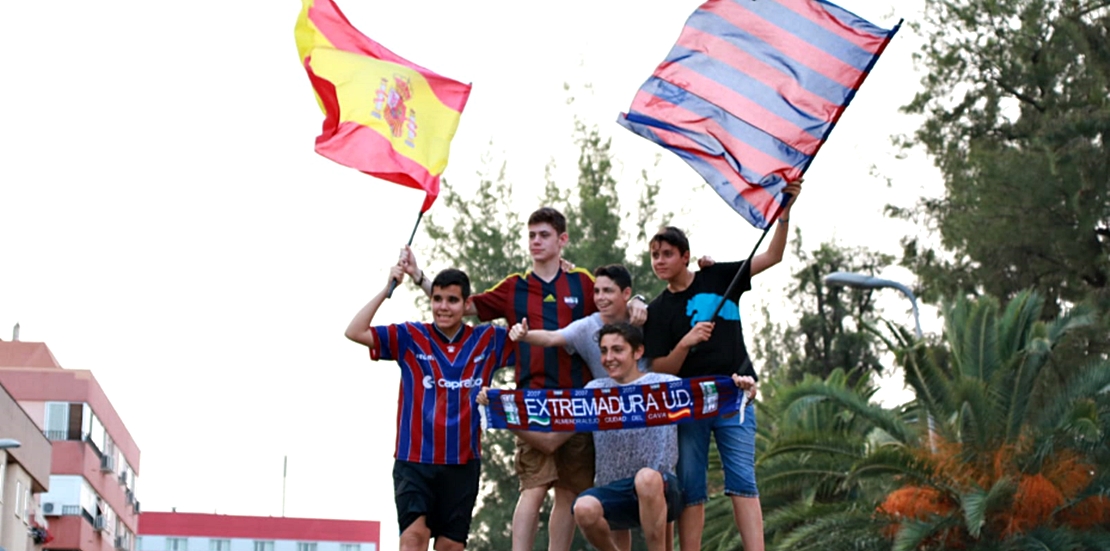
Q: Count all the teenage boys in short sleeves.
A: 5